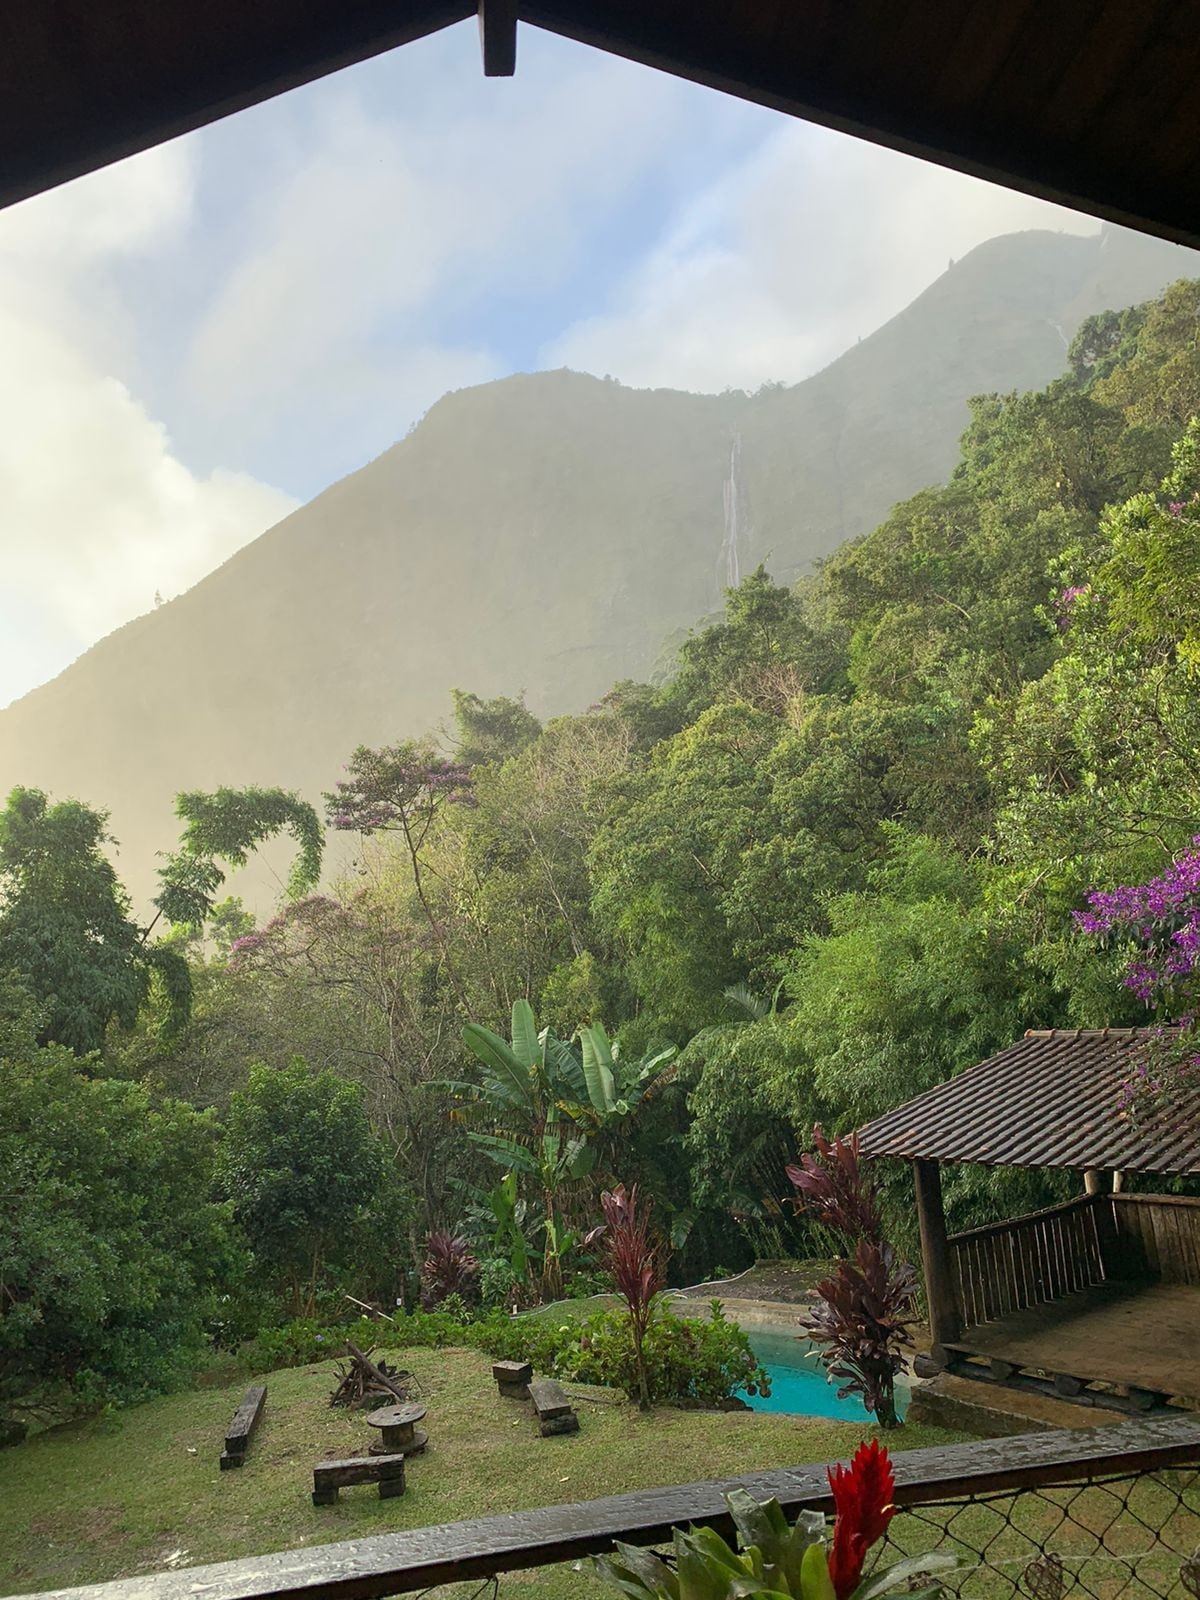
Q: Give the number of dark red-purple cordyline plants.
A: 3